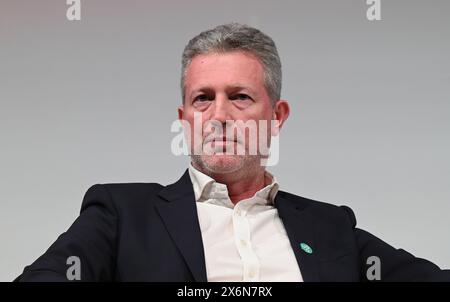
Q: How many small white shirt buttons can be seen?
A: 3